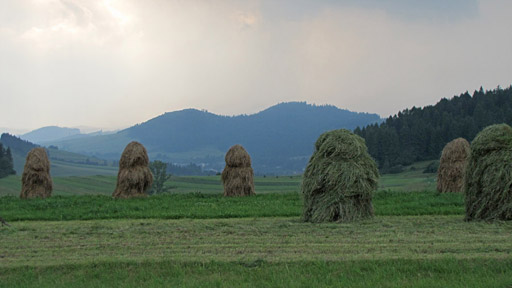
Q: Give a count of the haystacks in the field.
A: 6